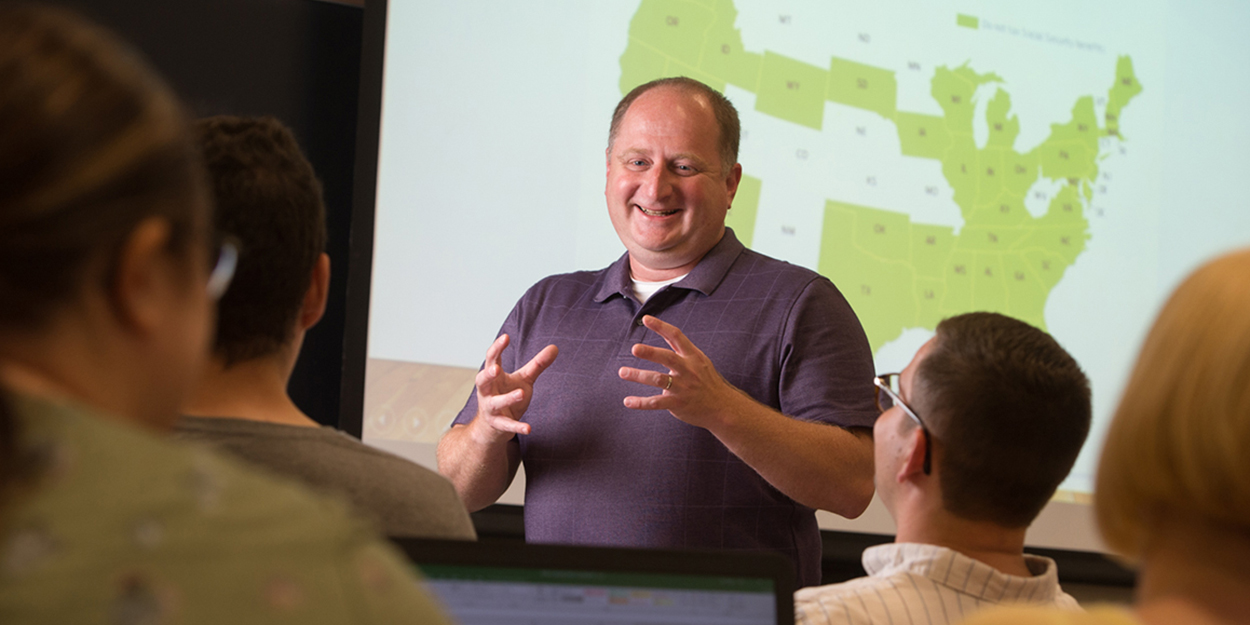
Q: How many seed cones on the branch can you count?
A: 0